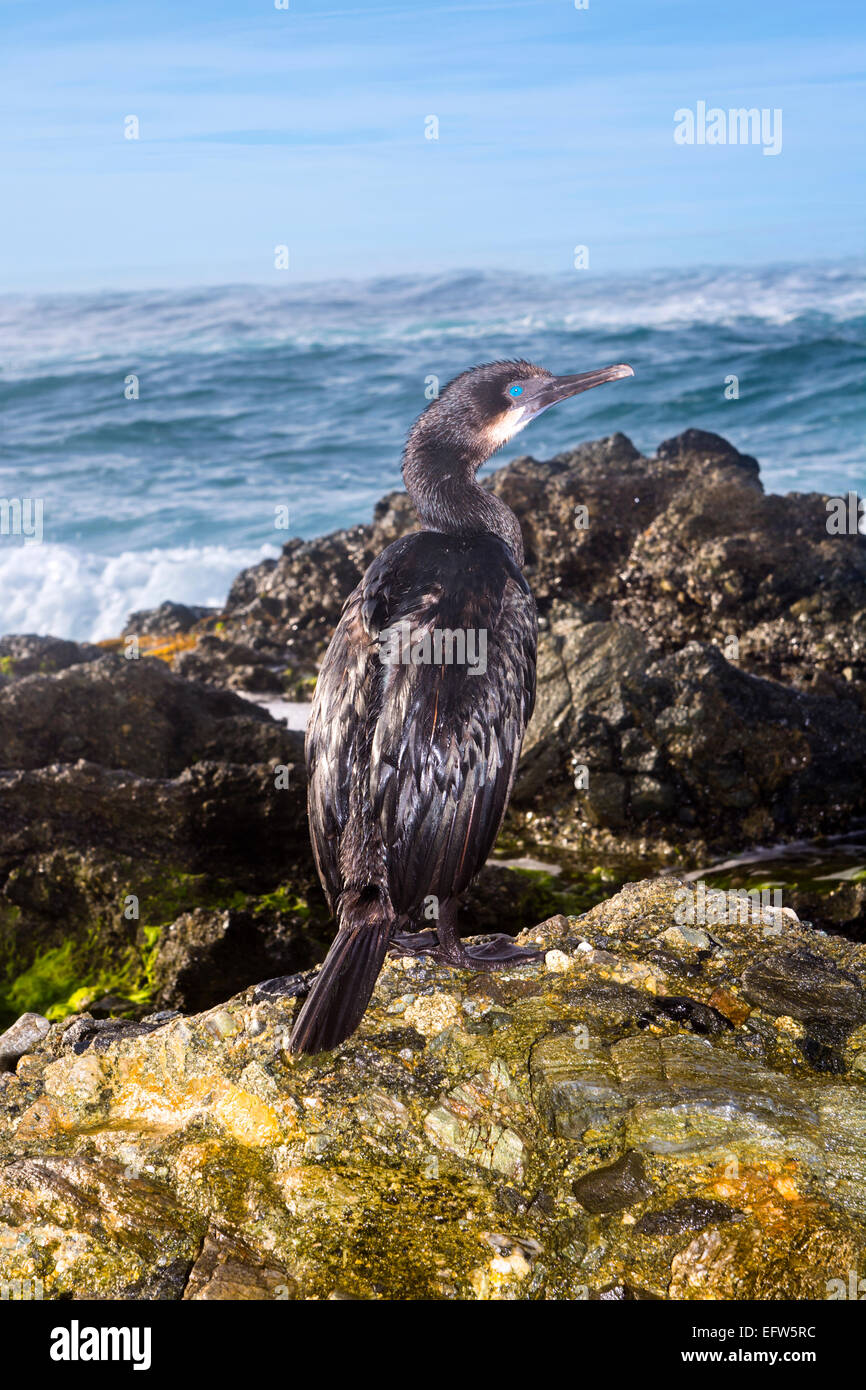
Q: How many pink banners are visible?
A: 0